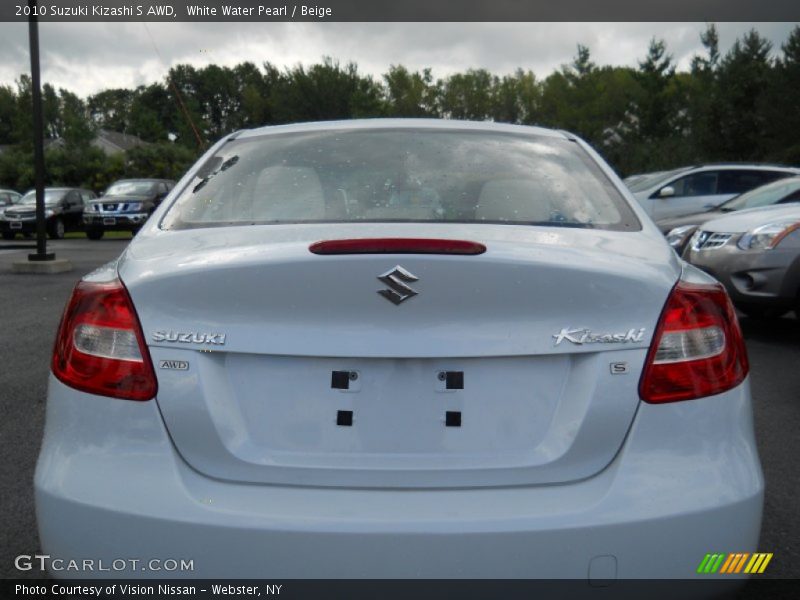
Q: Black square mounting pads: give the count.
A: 4